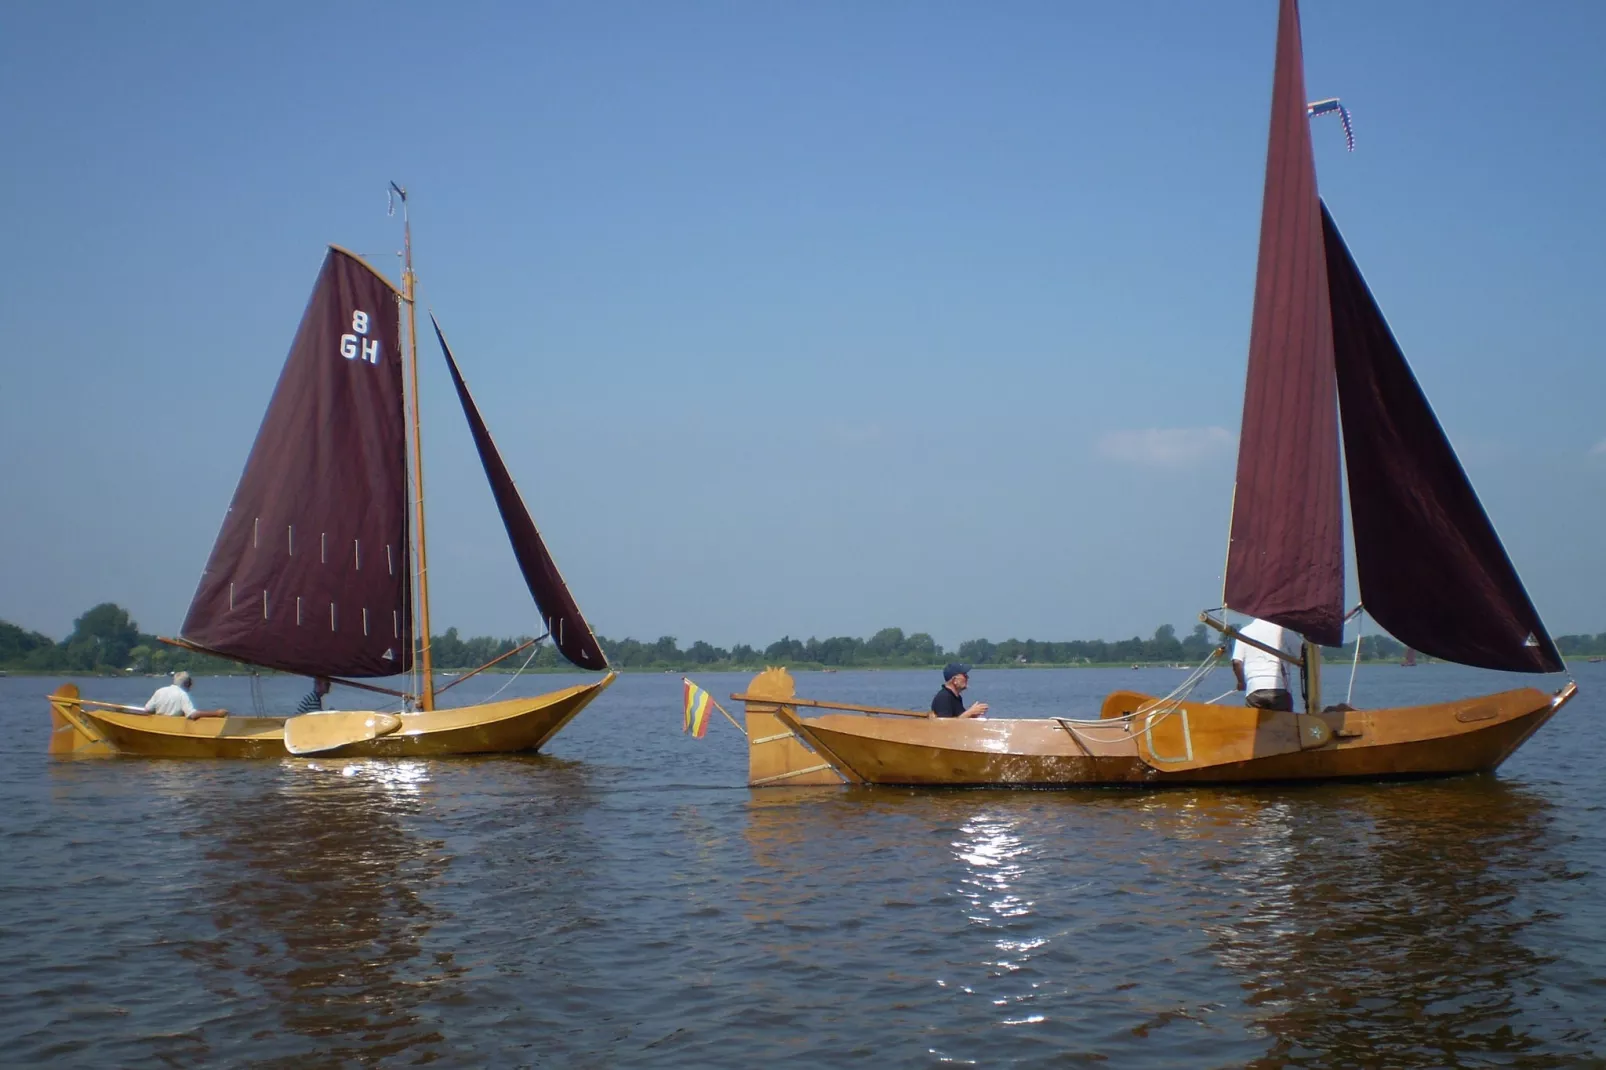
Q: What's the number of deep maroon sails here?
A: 4